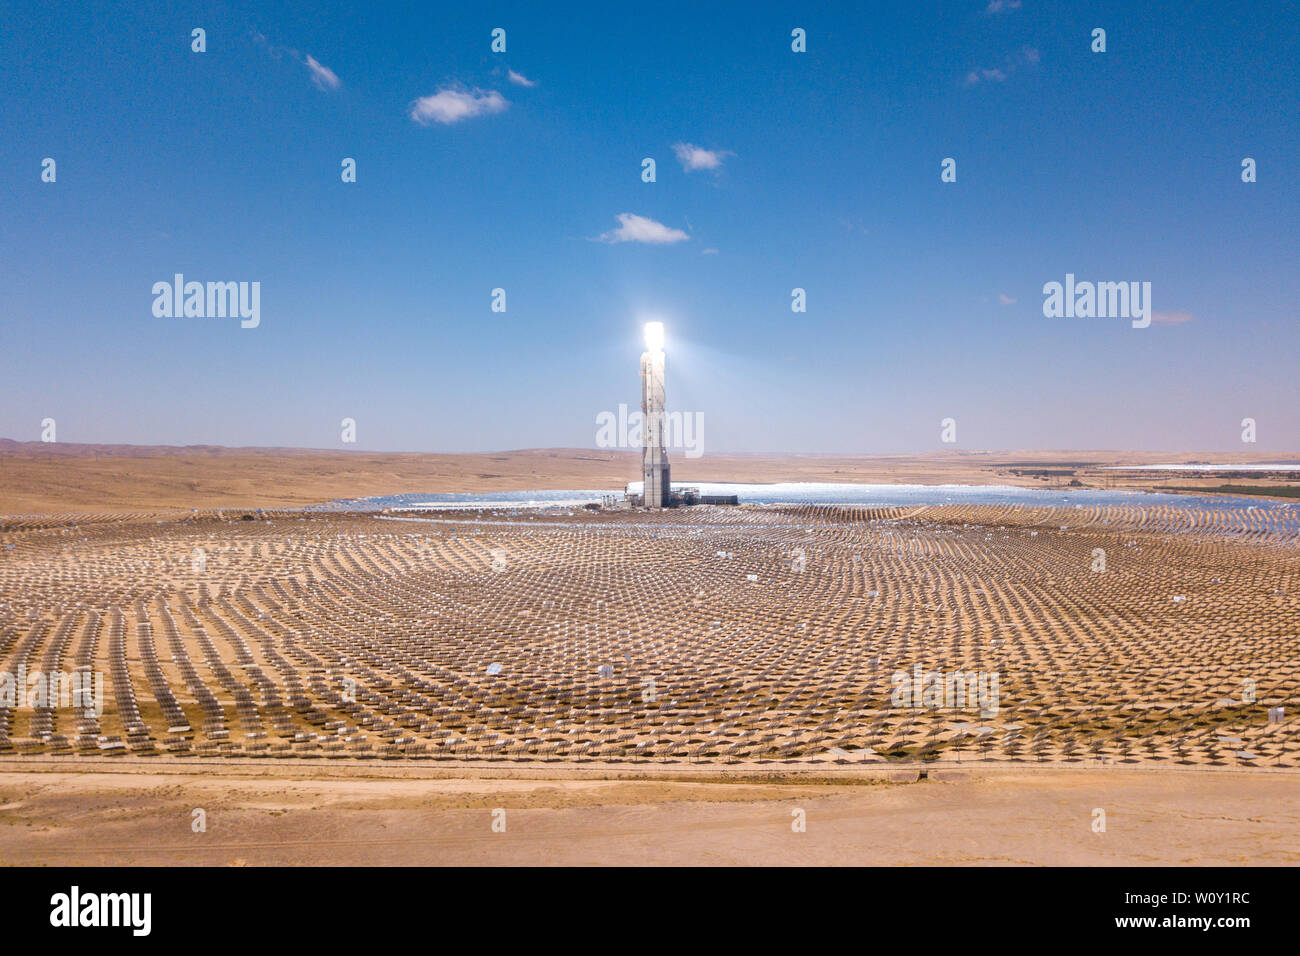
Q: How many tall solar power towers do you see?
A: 1